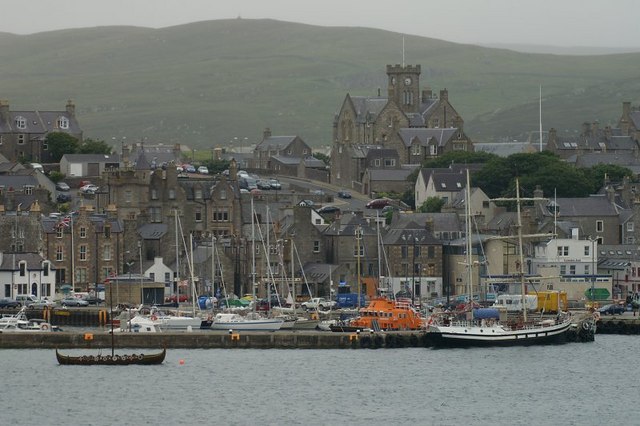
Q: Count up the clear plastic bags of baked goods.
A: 0